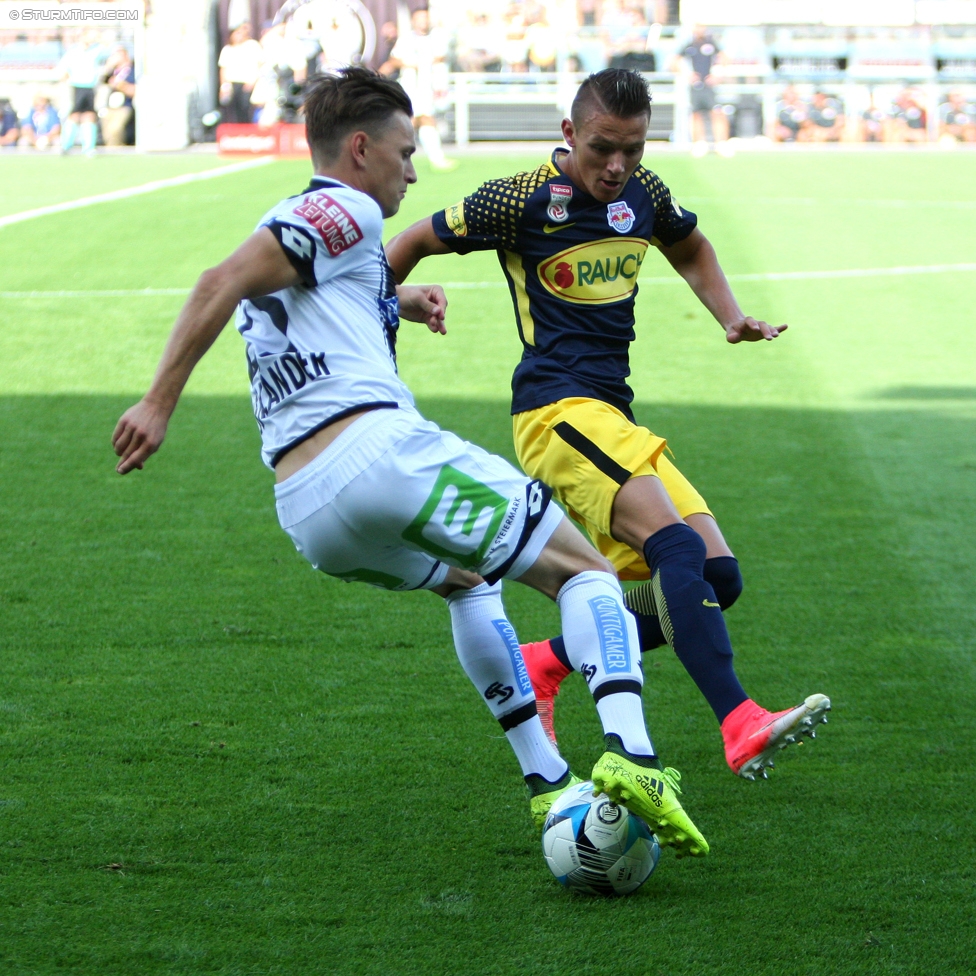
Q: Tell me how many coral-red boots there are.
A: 2